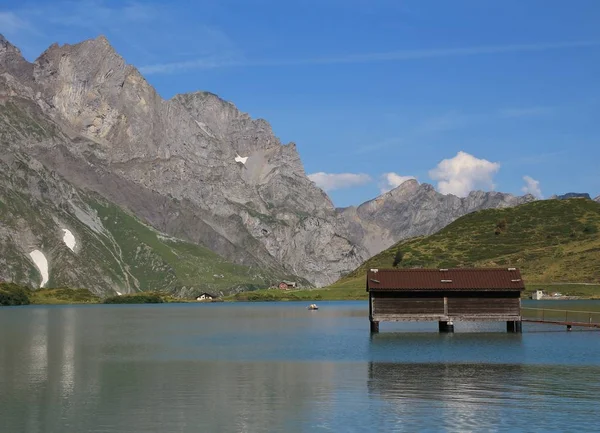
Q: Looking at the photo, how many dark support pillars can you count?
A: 3